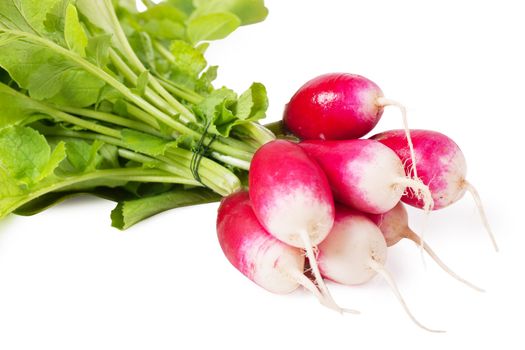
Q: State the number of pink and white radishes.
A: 7